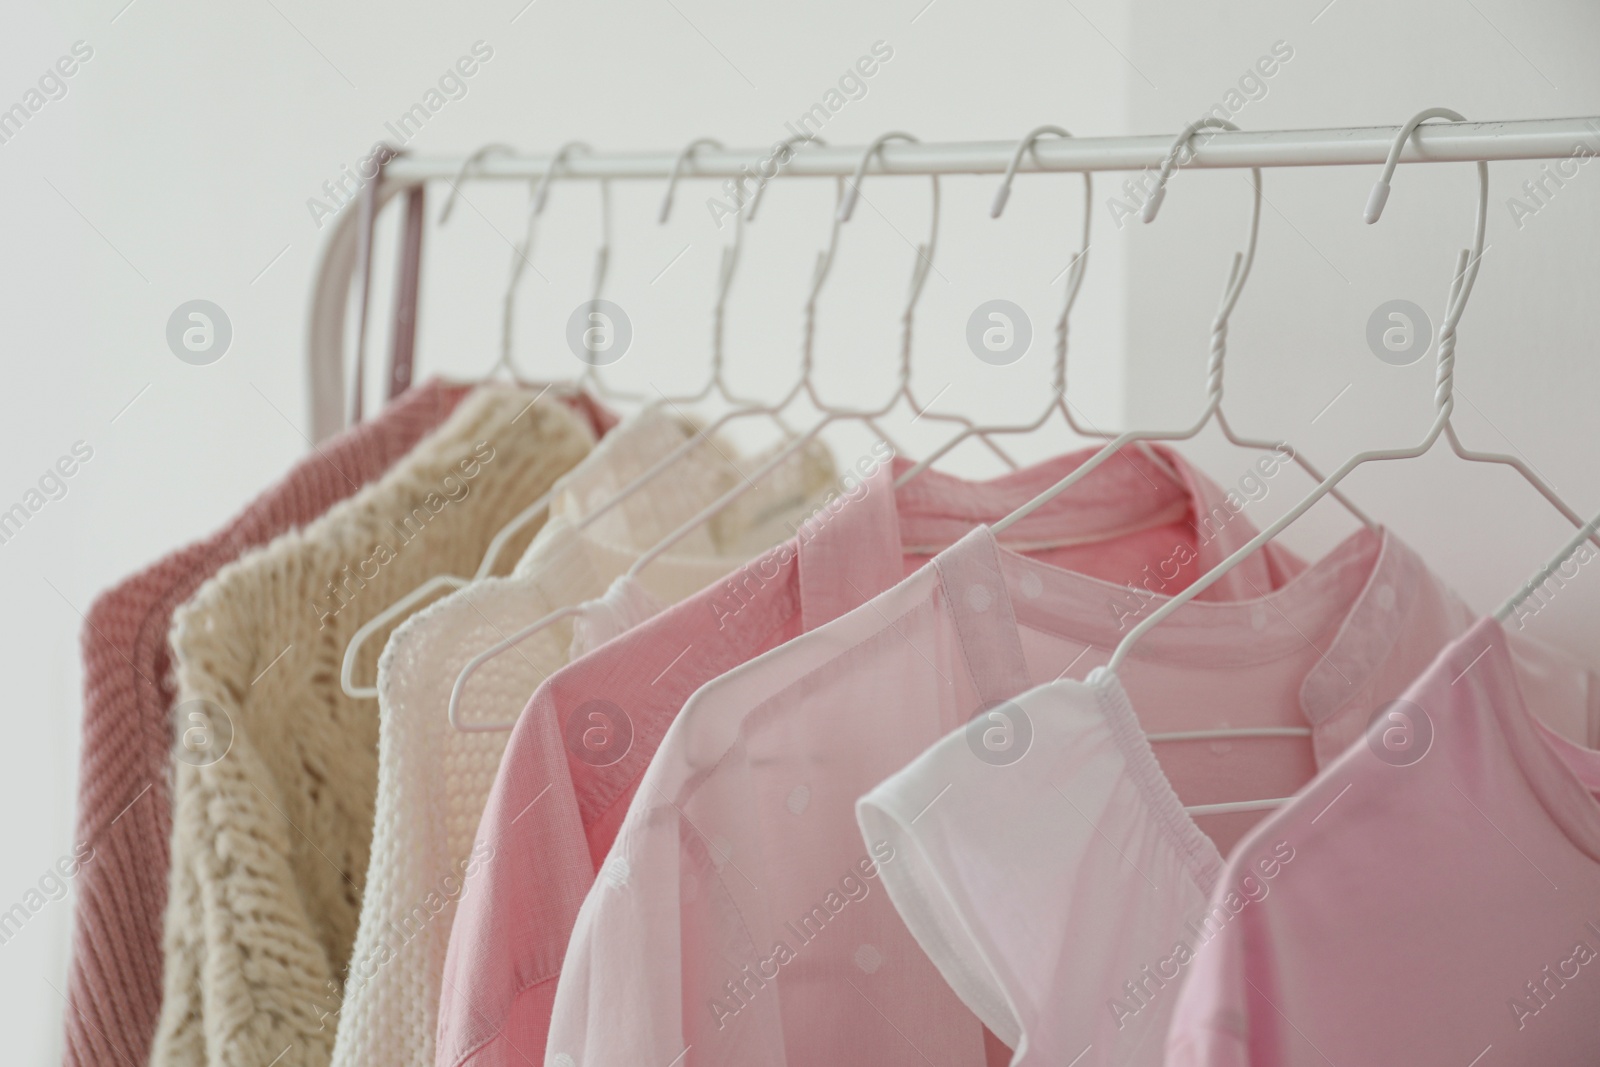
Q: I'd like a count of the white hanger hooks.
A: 8